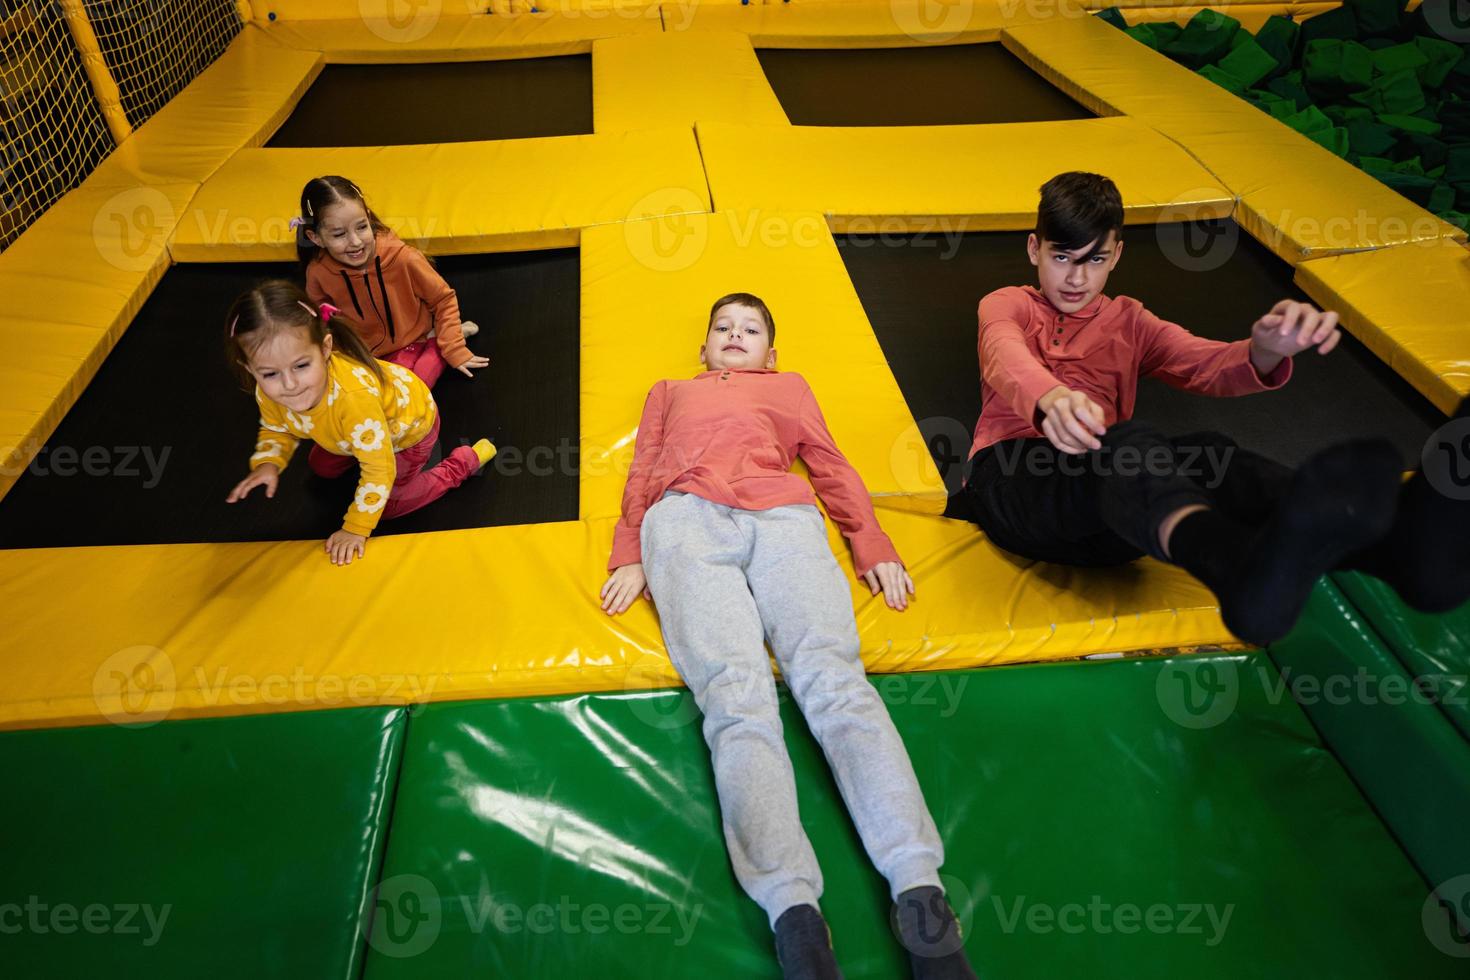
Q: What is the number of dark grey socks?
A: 2